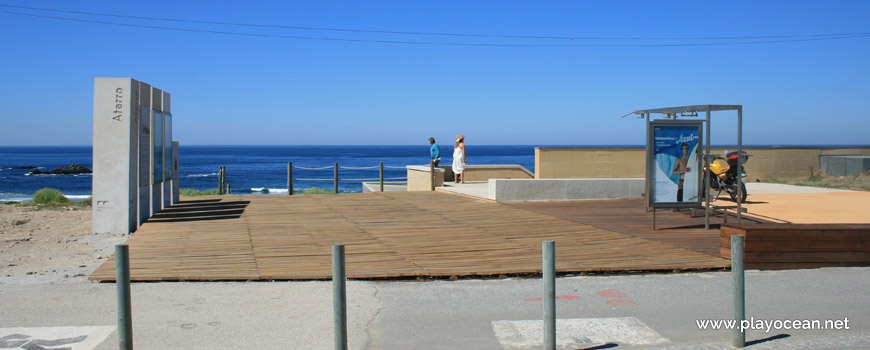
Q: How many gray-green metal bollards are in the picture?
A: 4